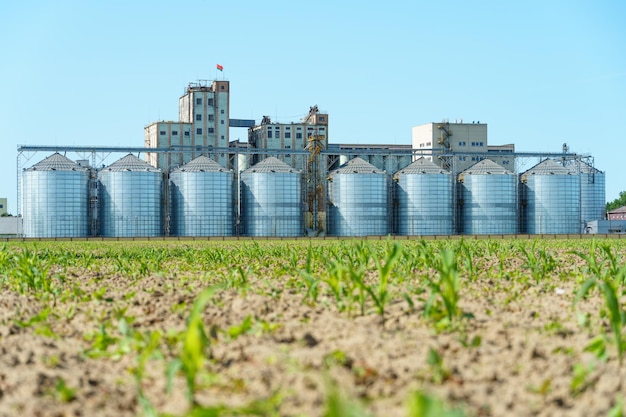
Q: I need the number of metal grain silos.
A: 9